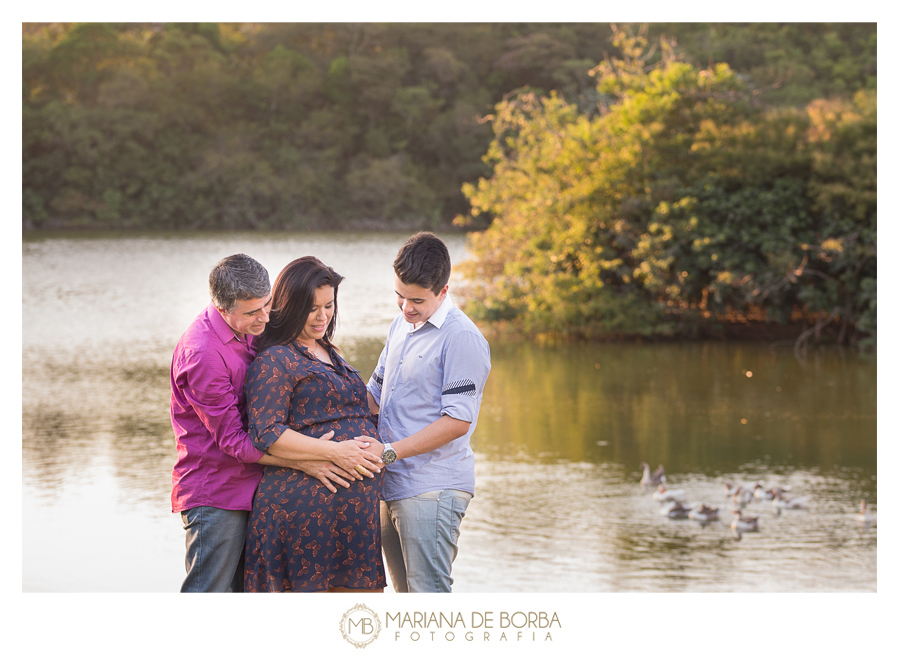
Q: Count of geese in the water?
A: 10